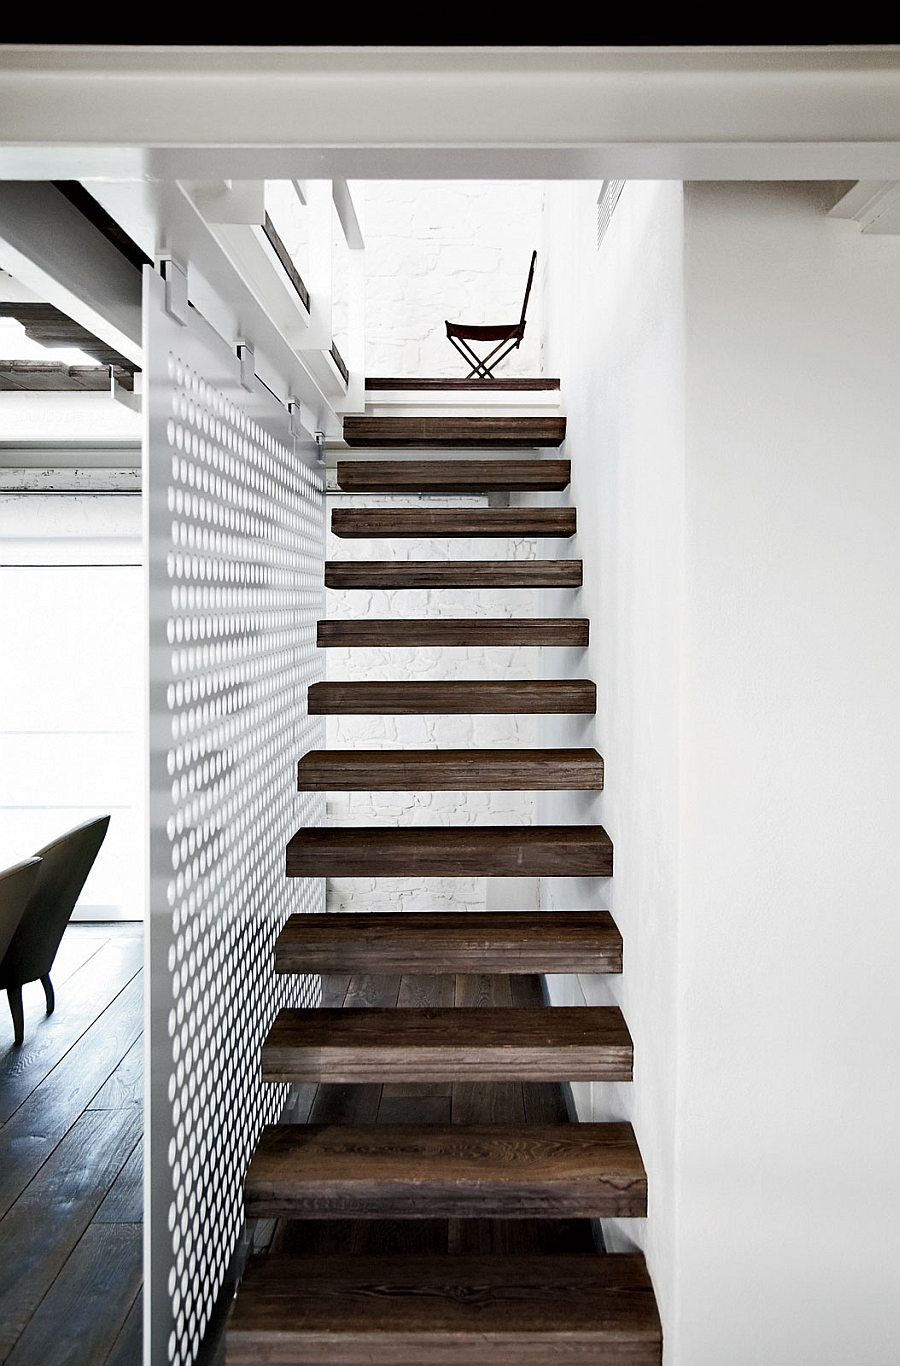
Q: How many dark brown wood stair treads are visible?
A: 13